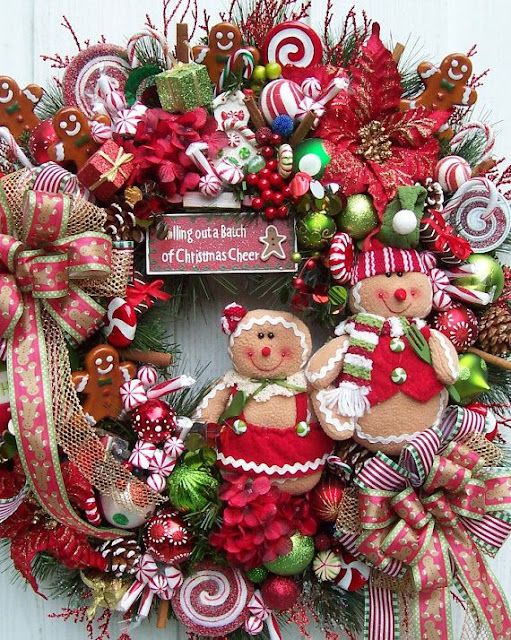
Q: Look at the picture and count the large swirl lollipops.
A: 4